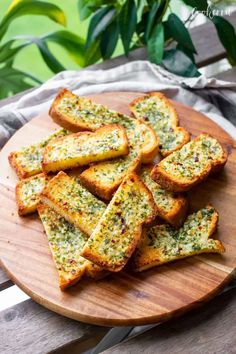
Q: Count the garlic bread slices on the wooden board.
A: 12